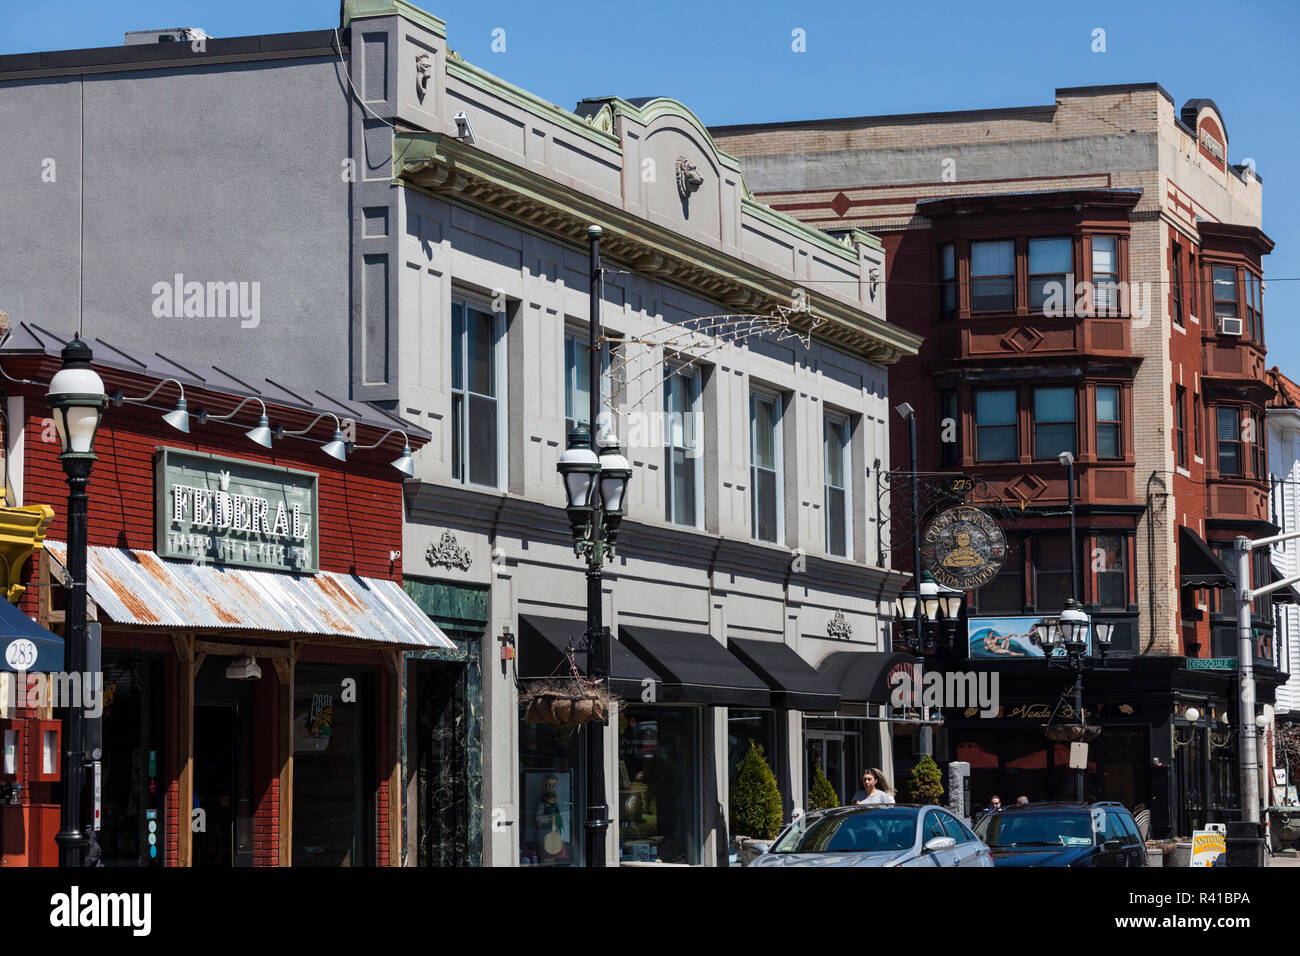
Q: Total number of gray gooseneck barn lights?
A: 4